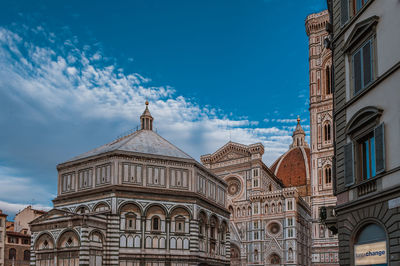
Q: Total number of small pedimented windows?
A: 2